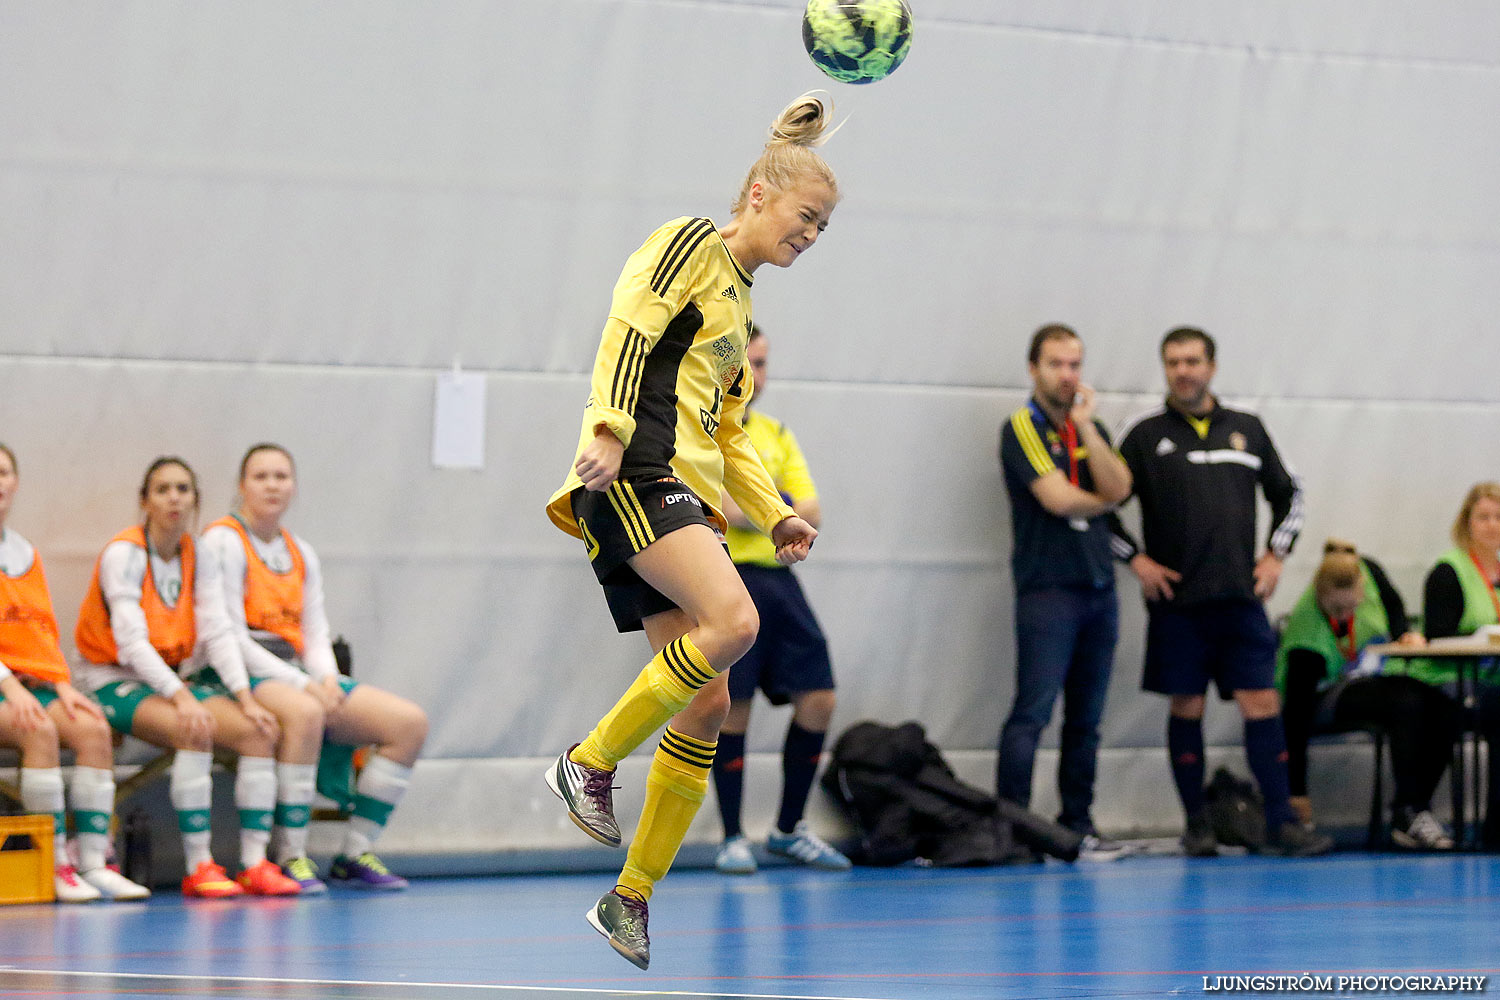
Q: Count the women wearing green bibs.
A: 2